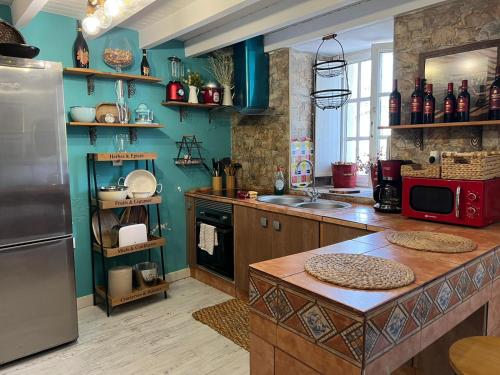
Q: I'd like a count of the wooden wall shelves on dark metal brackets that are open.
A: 4